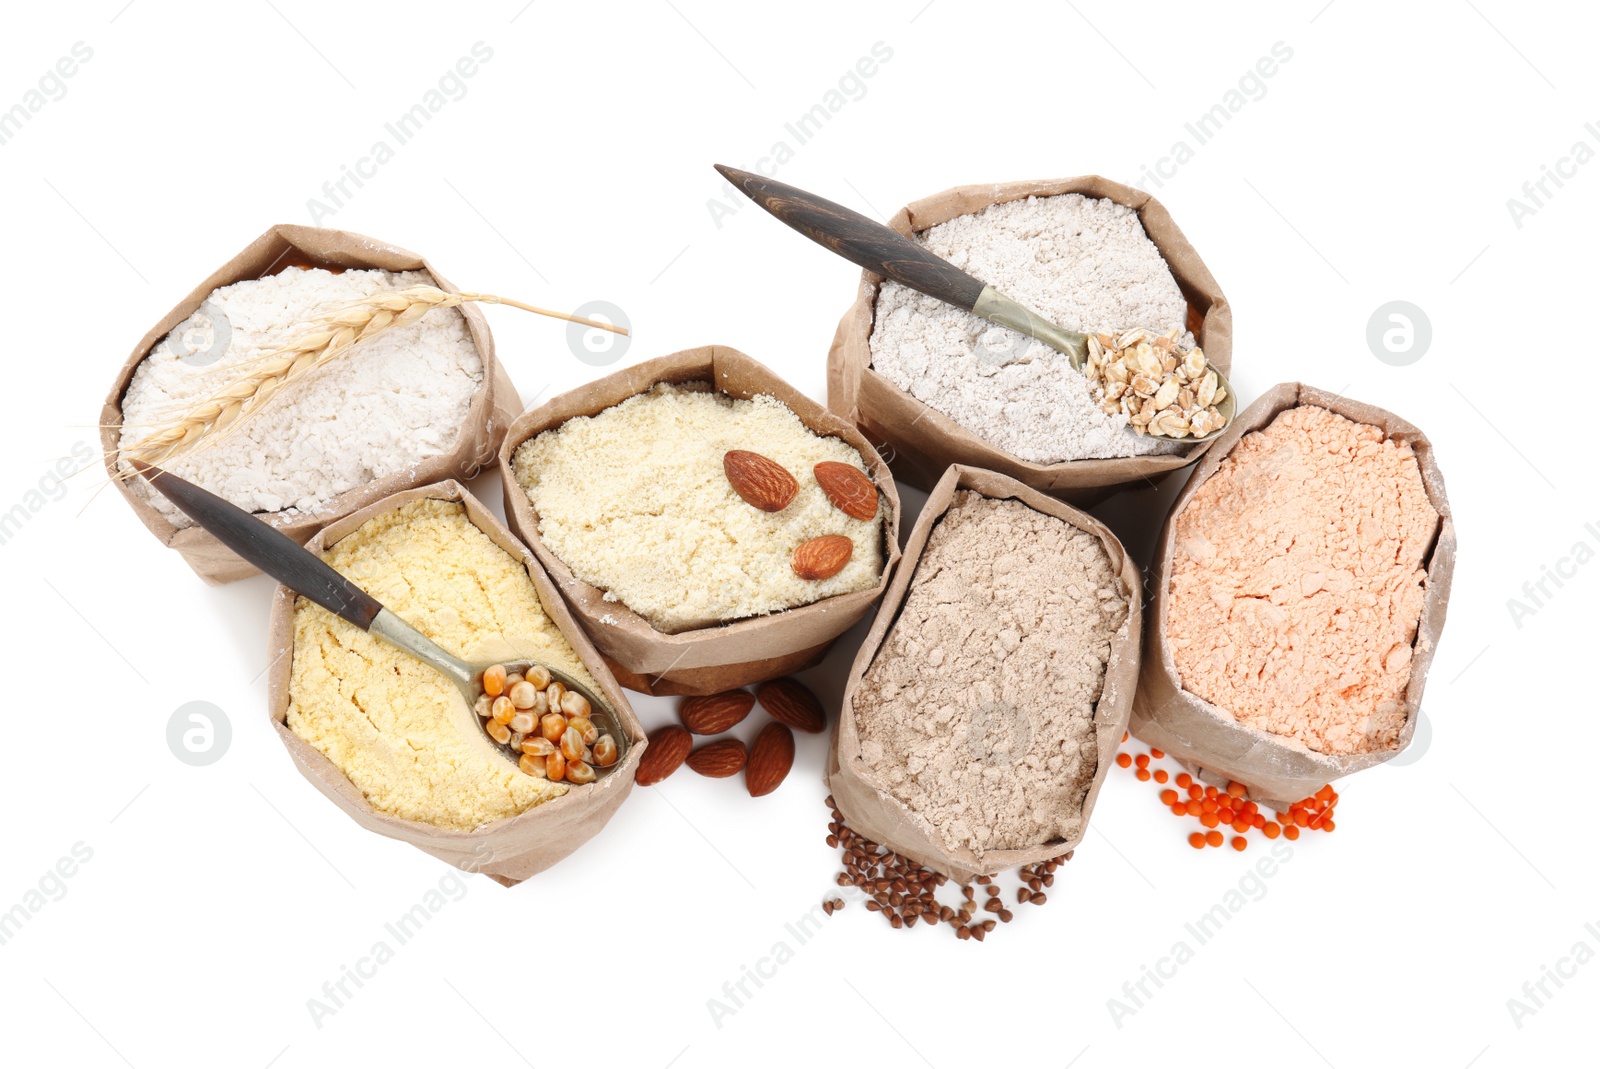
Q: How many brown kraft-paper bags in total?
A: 6